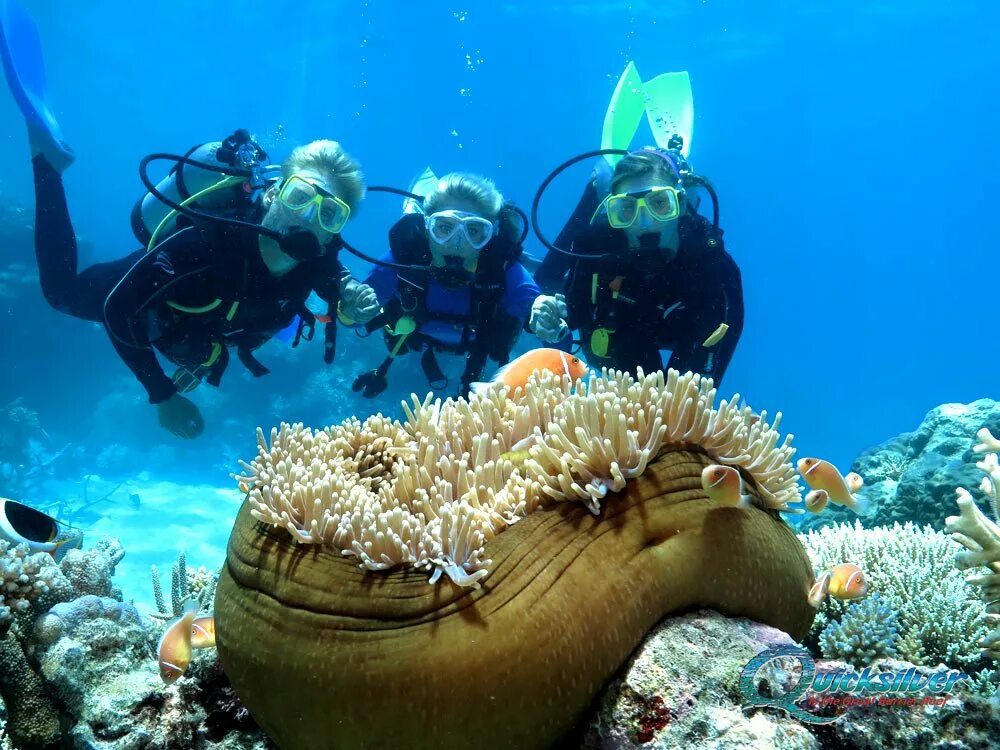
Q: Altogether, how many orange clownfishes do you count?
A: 9